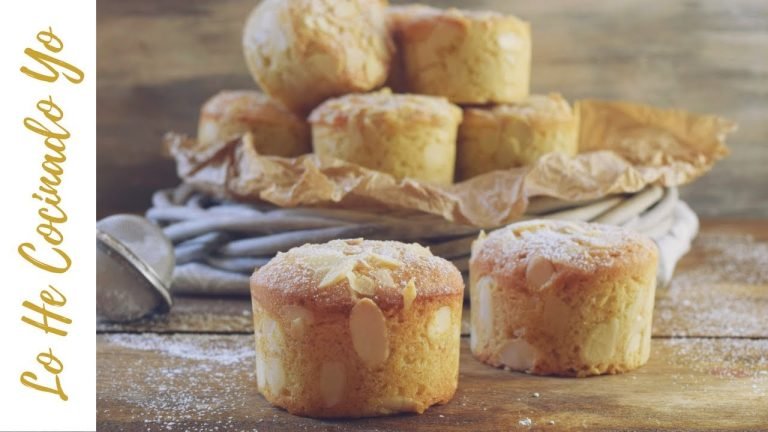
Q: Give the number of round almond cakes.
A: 8